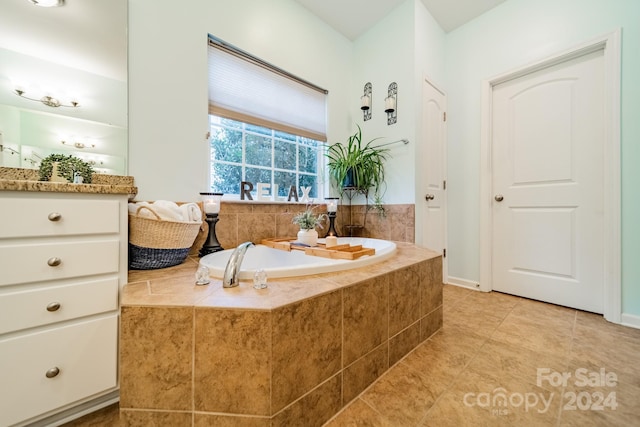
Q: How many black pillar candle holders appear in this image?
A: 2